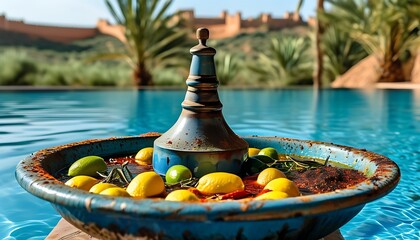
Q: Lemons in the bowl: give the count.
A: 11